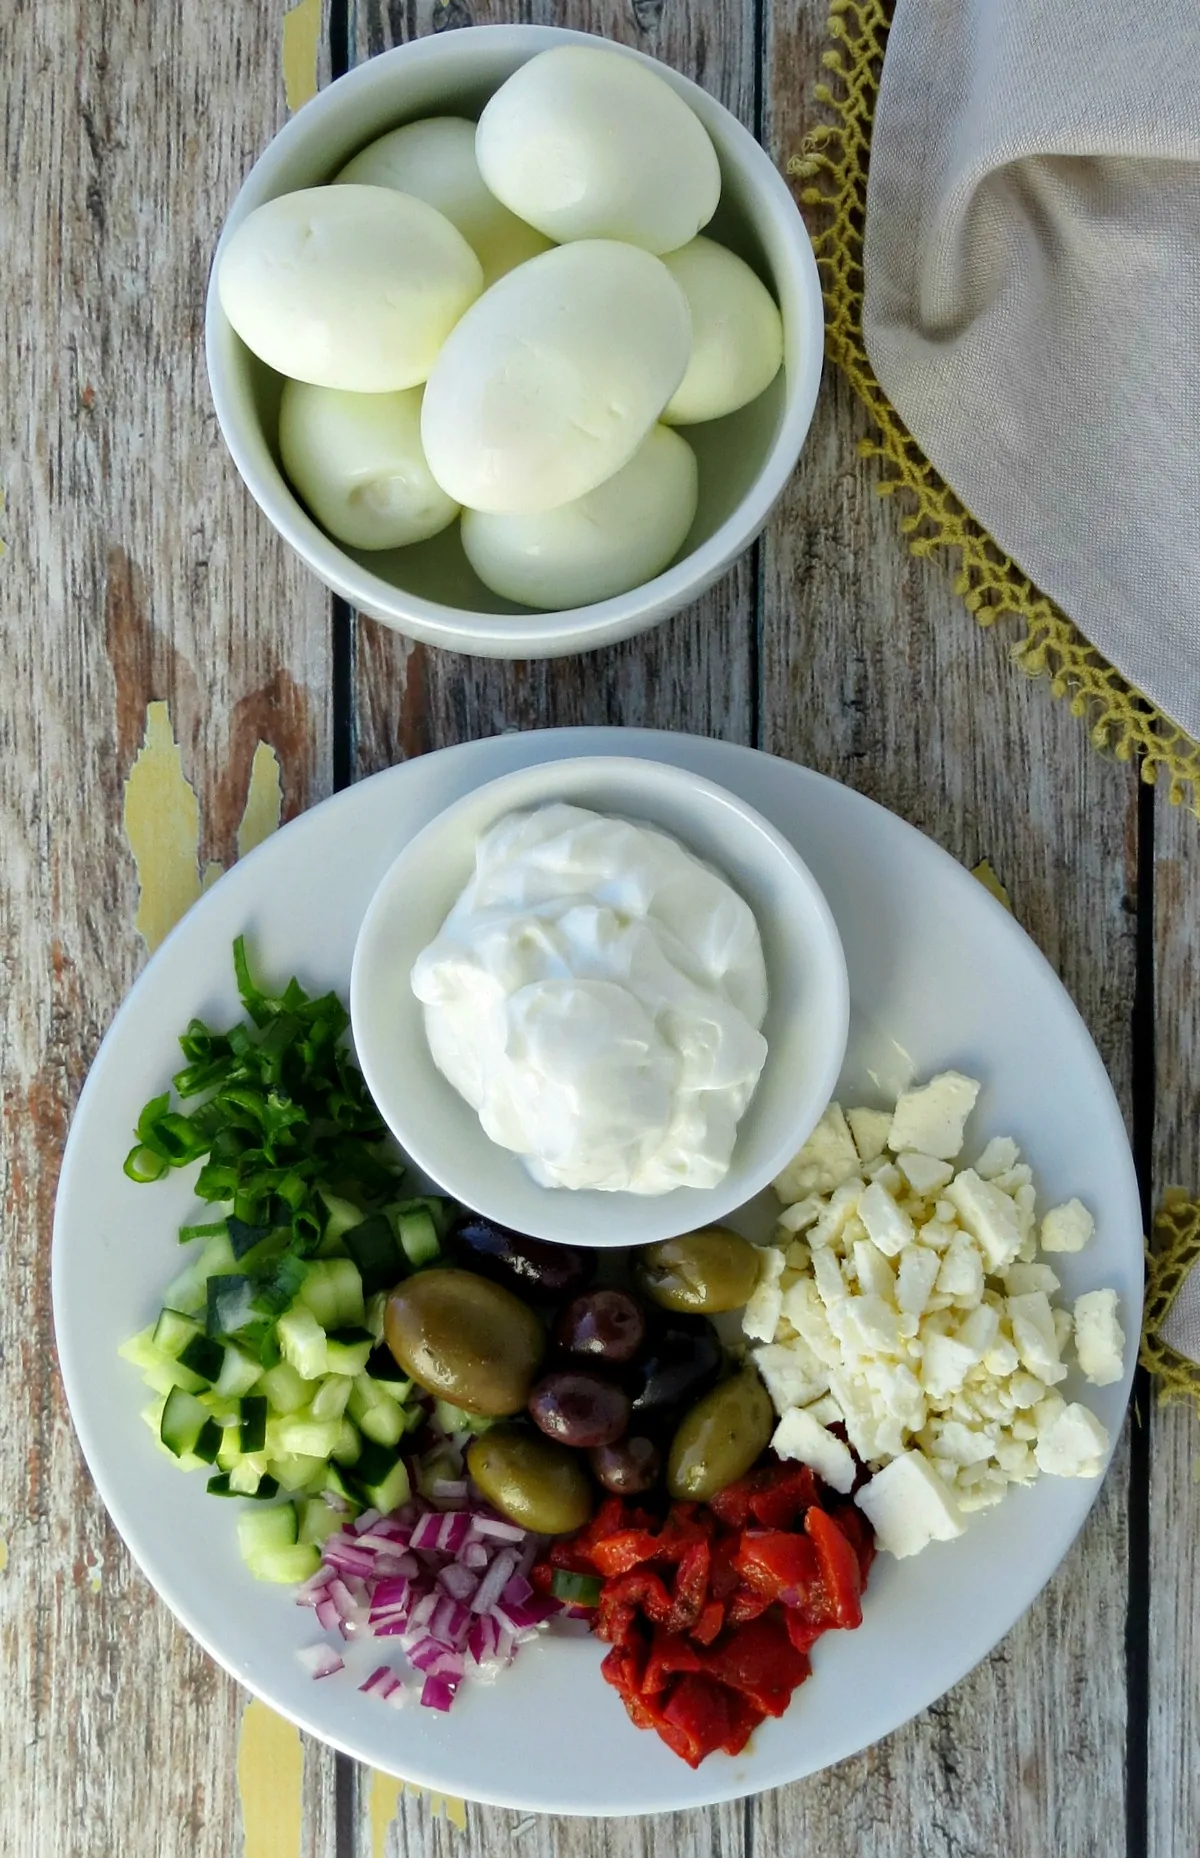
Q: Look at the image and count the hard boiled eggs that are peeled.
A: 7